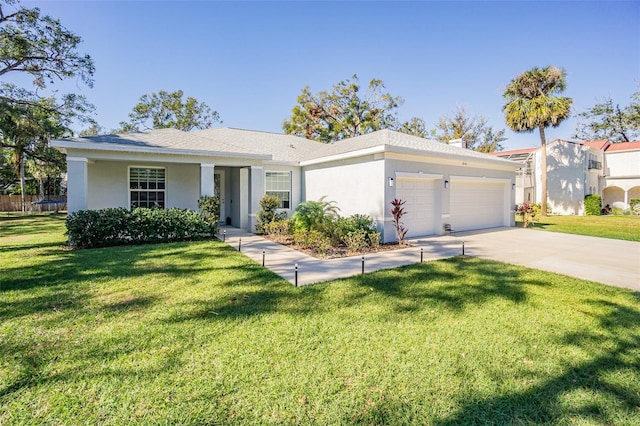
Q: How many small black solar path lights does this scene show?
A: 7